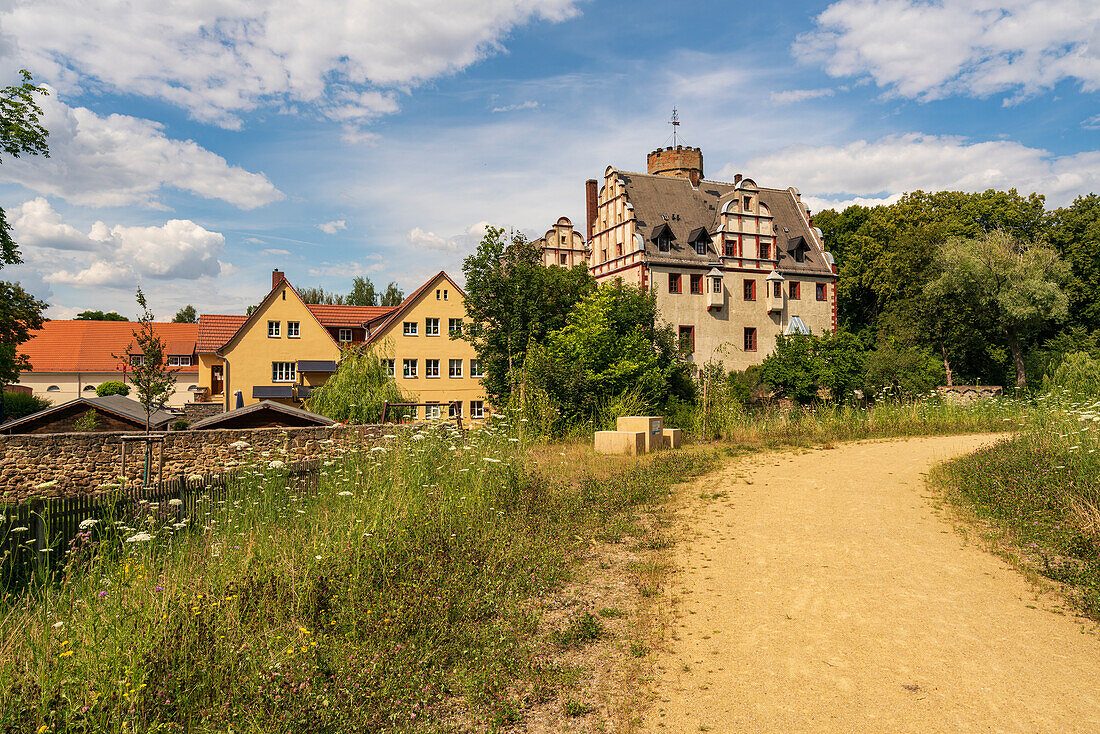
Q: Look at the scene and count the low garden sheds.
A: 2